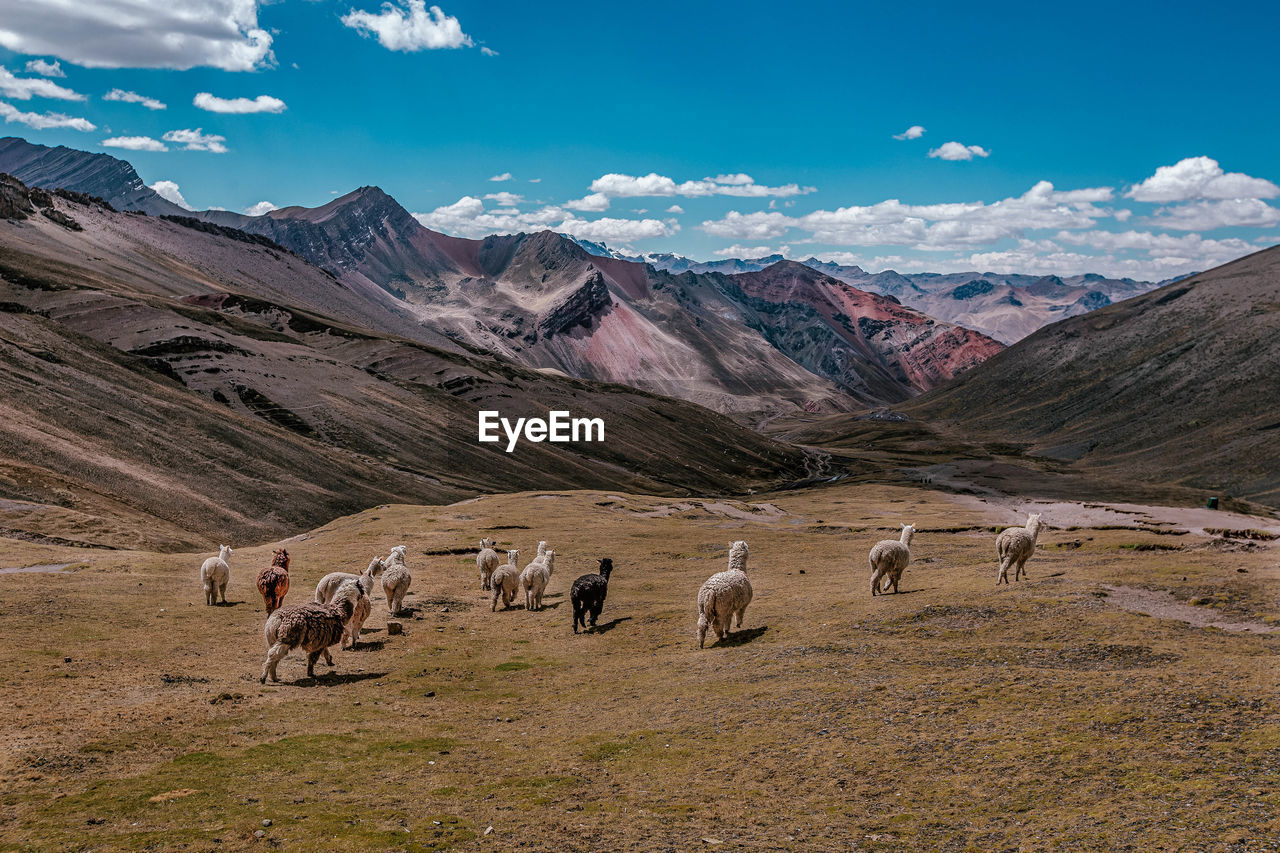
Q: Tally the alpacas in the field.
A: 14